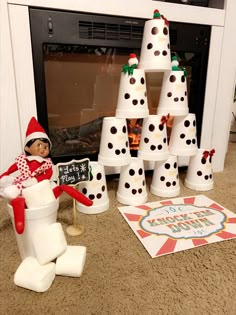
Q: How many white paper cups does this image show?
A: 11